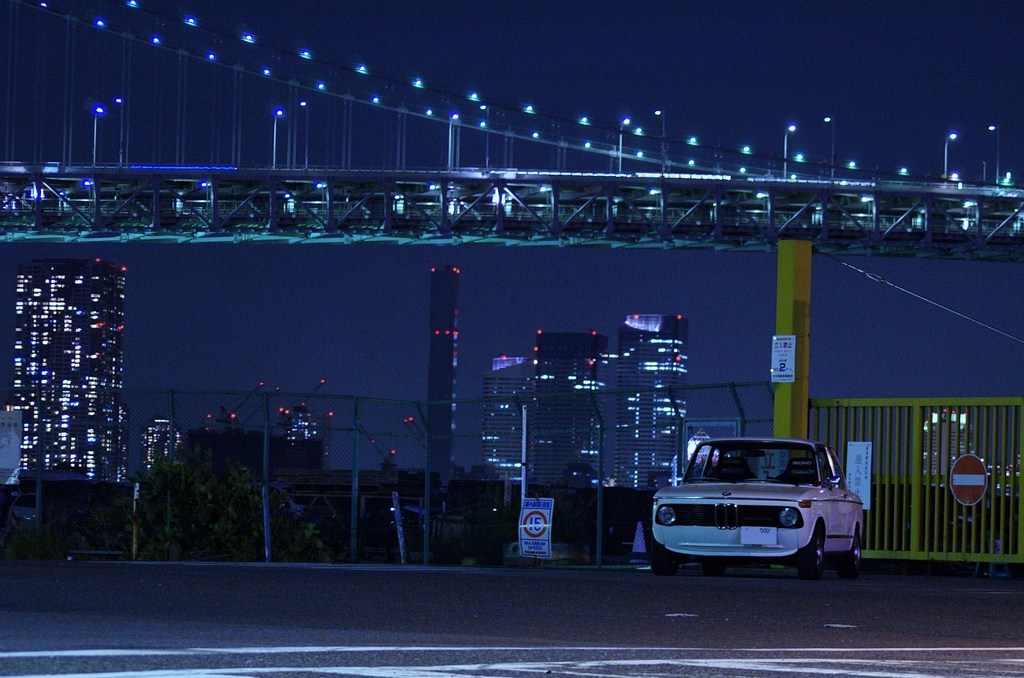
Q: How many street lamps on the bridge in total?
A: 12